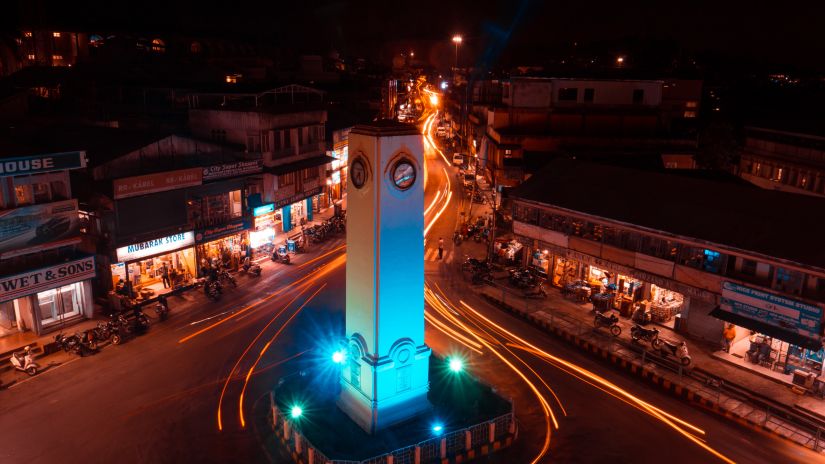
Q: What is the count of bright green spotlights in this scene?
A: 2